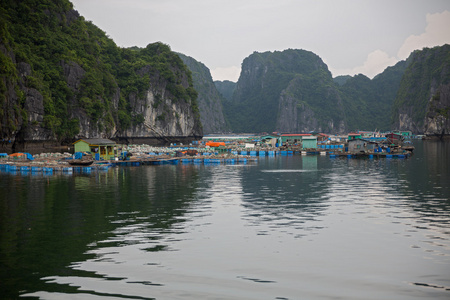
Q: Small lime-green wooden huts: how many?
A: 1